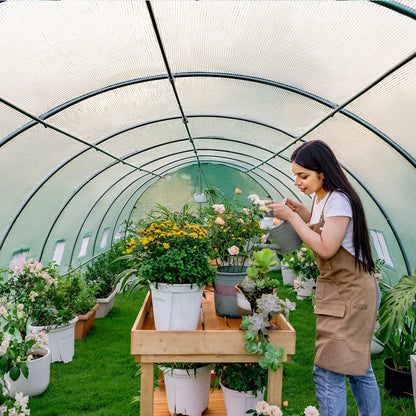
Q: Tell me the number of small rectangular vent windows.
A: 6